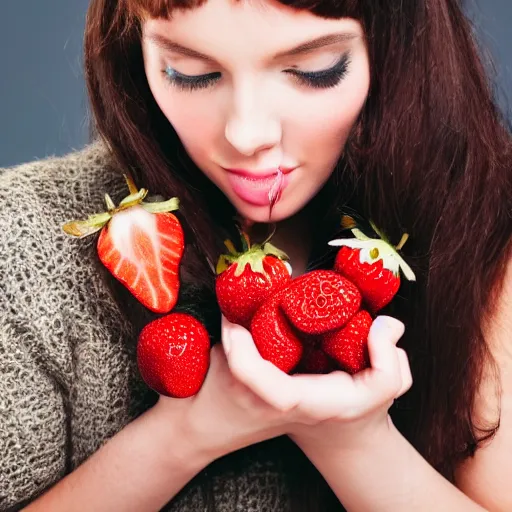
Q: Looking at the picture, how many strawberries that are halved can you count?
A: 1